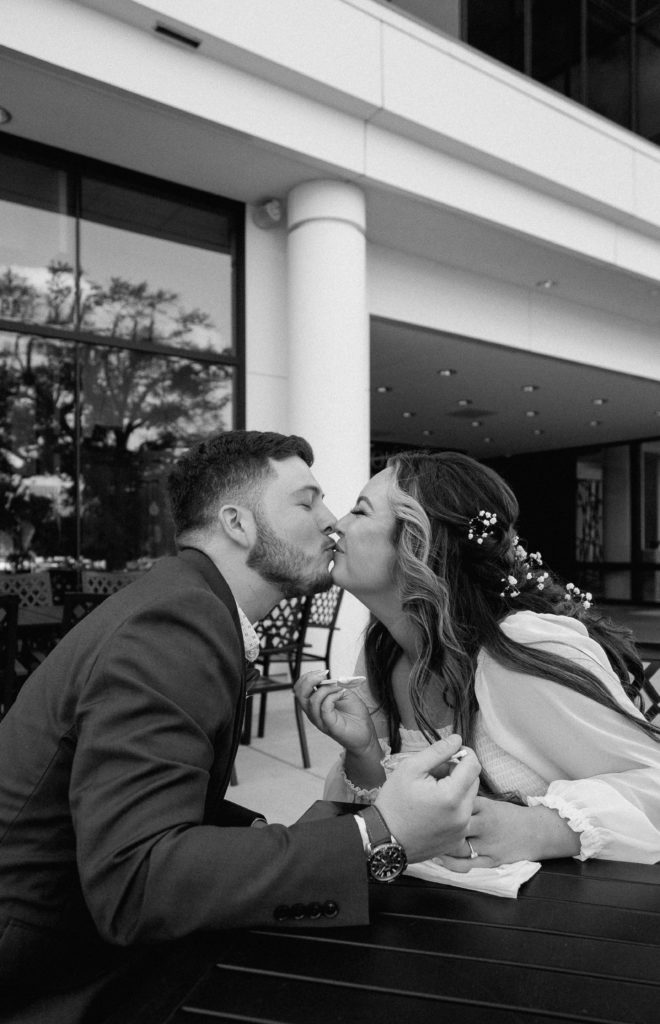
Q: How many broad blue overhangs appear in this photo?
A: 0